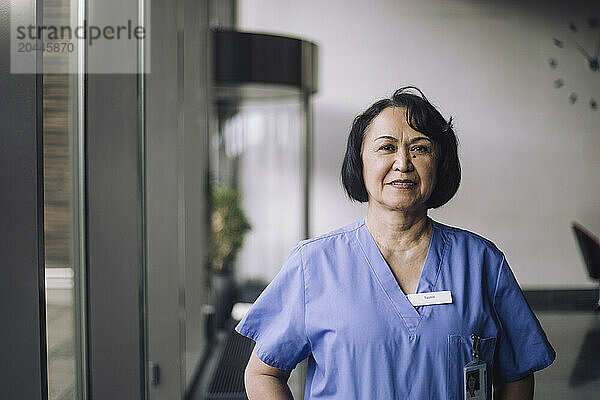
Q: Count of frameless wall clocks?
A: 1